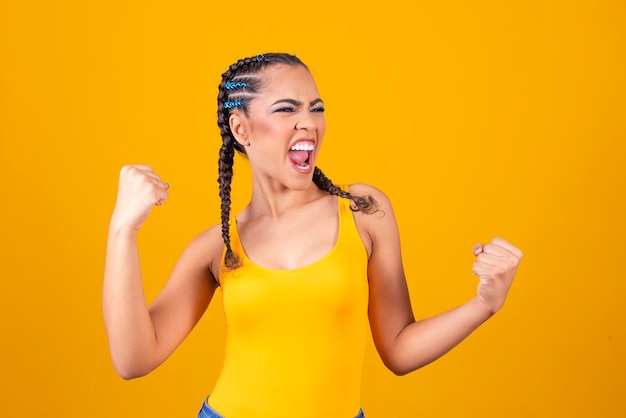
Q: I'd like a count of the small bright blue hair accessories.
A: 2